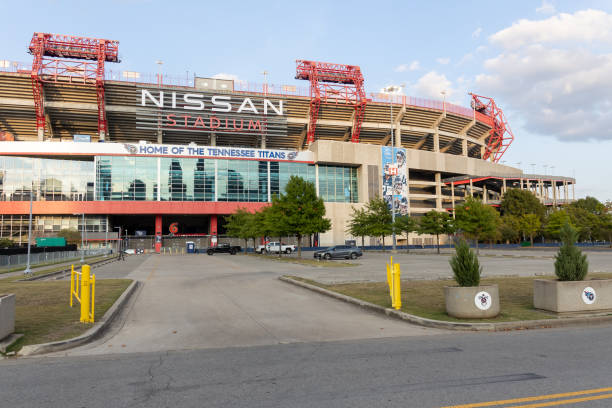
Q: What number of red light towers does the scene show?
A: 3